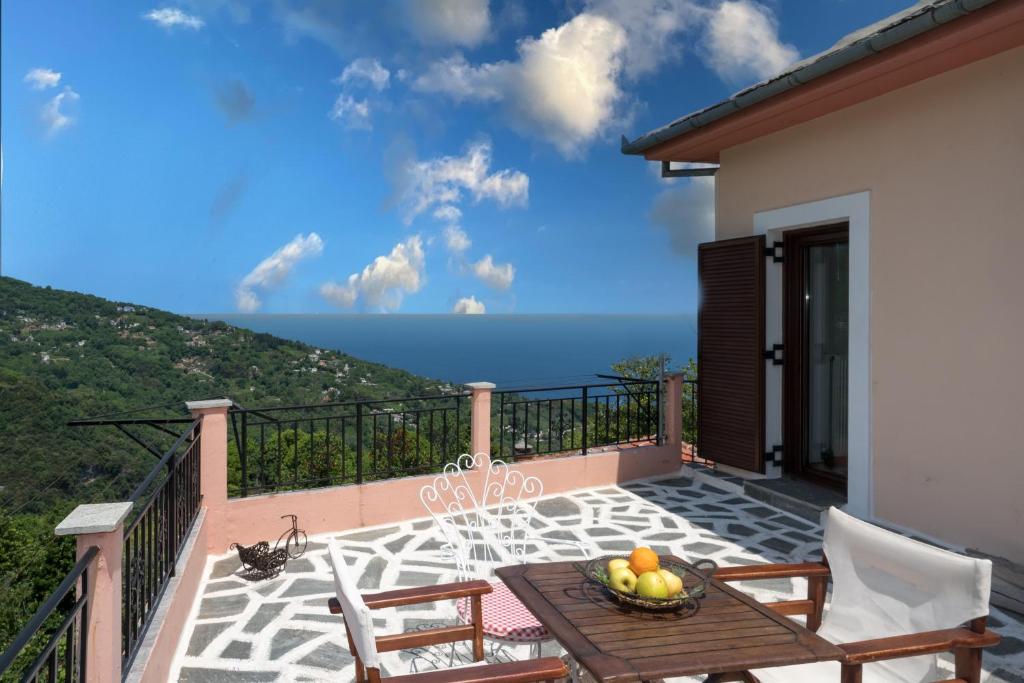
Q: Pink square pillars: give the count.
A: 4